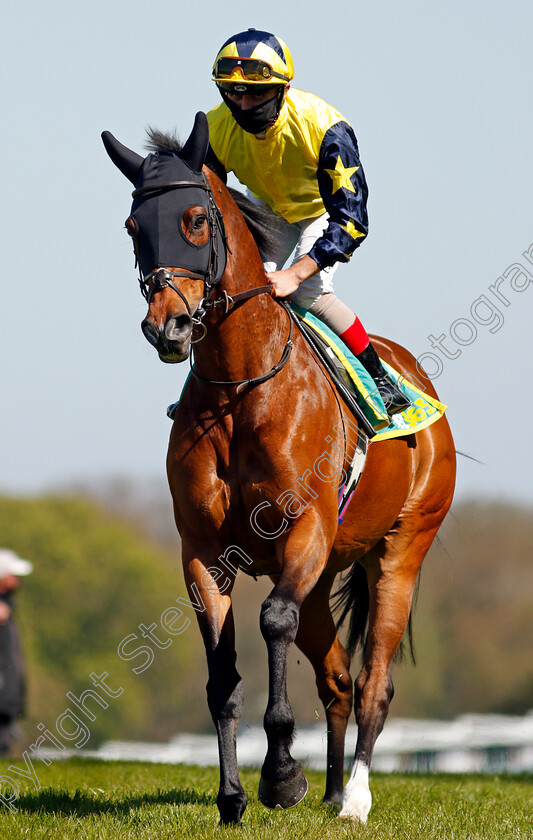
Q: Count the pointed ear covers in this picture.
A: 2